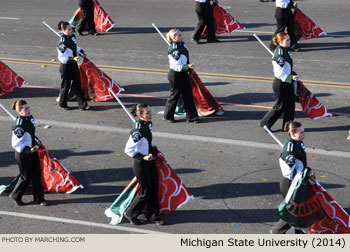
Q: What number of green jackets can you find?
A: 6